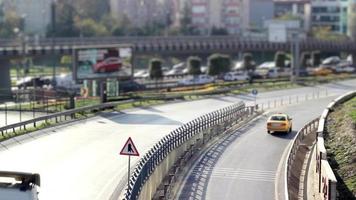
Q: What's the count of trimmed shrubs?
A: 7